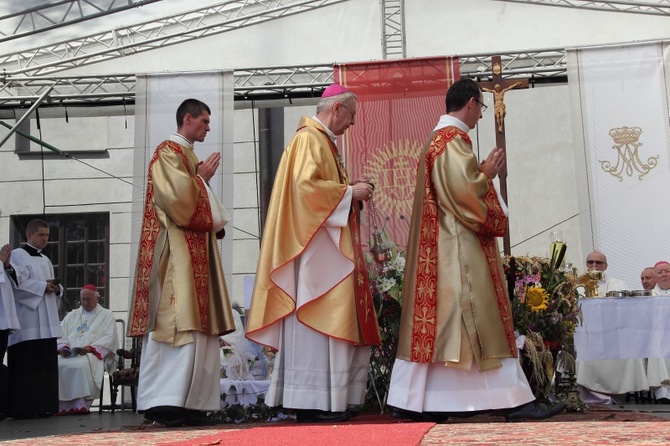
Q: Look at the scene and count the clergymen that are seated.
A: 4